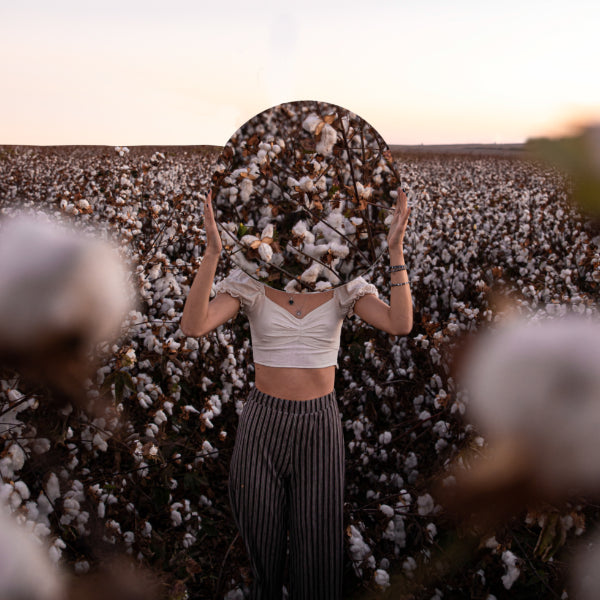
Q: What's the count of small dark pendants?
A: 1